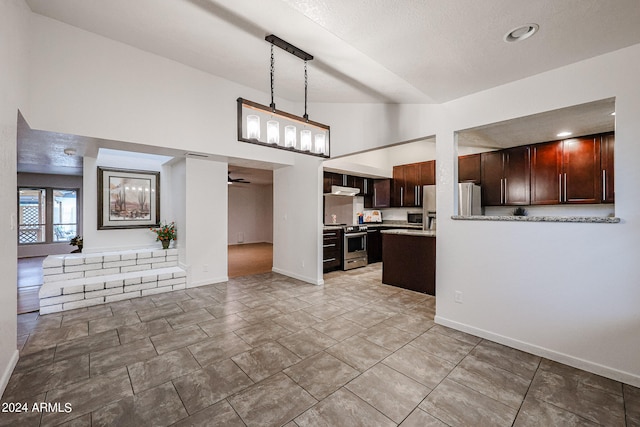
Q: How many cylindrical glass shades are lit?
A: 5